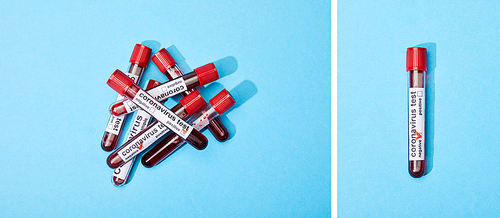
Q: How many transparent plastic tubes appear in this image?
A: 8